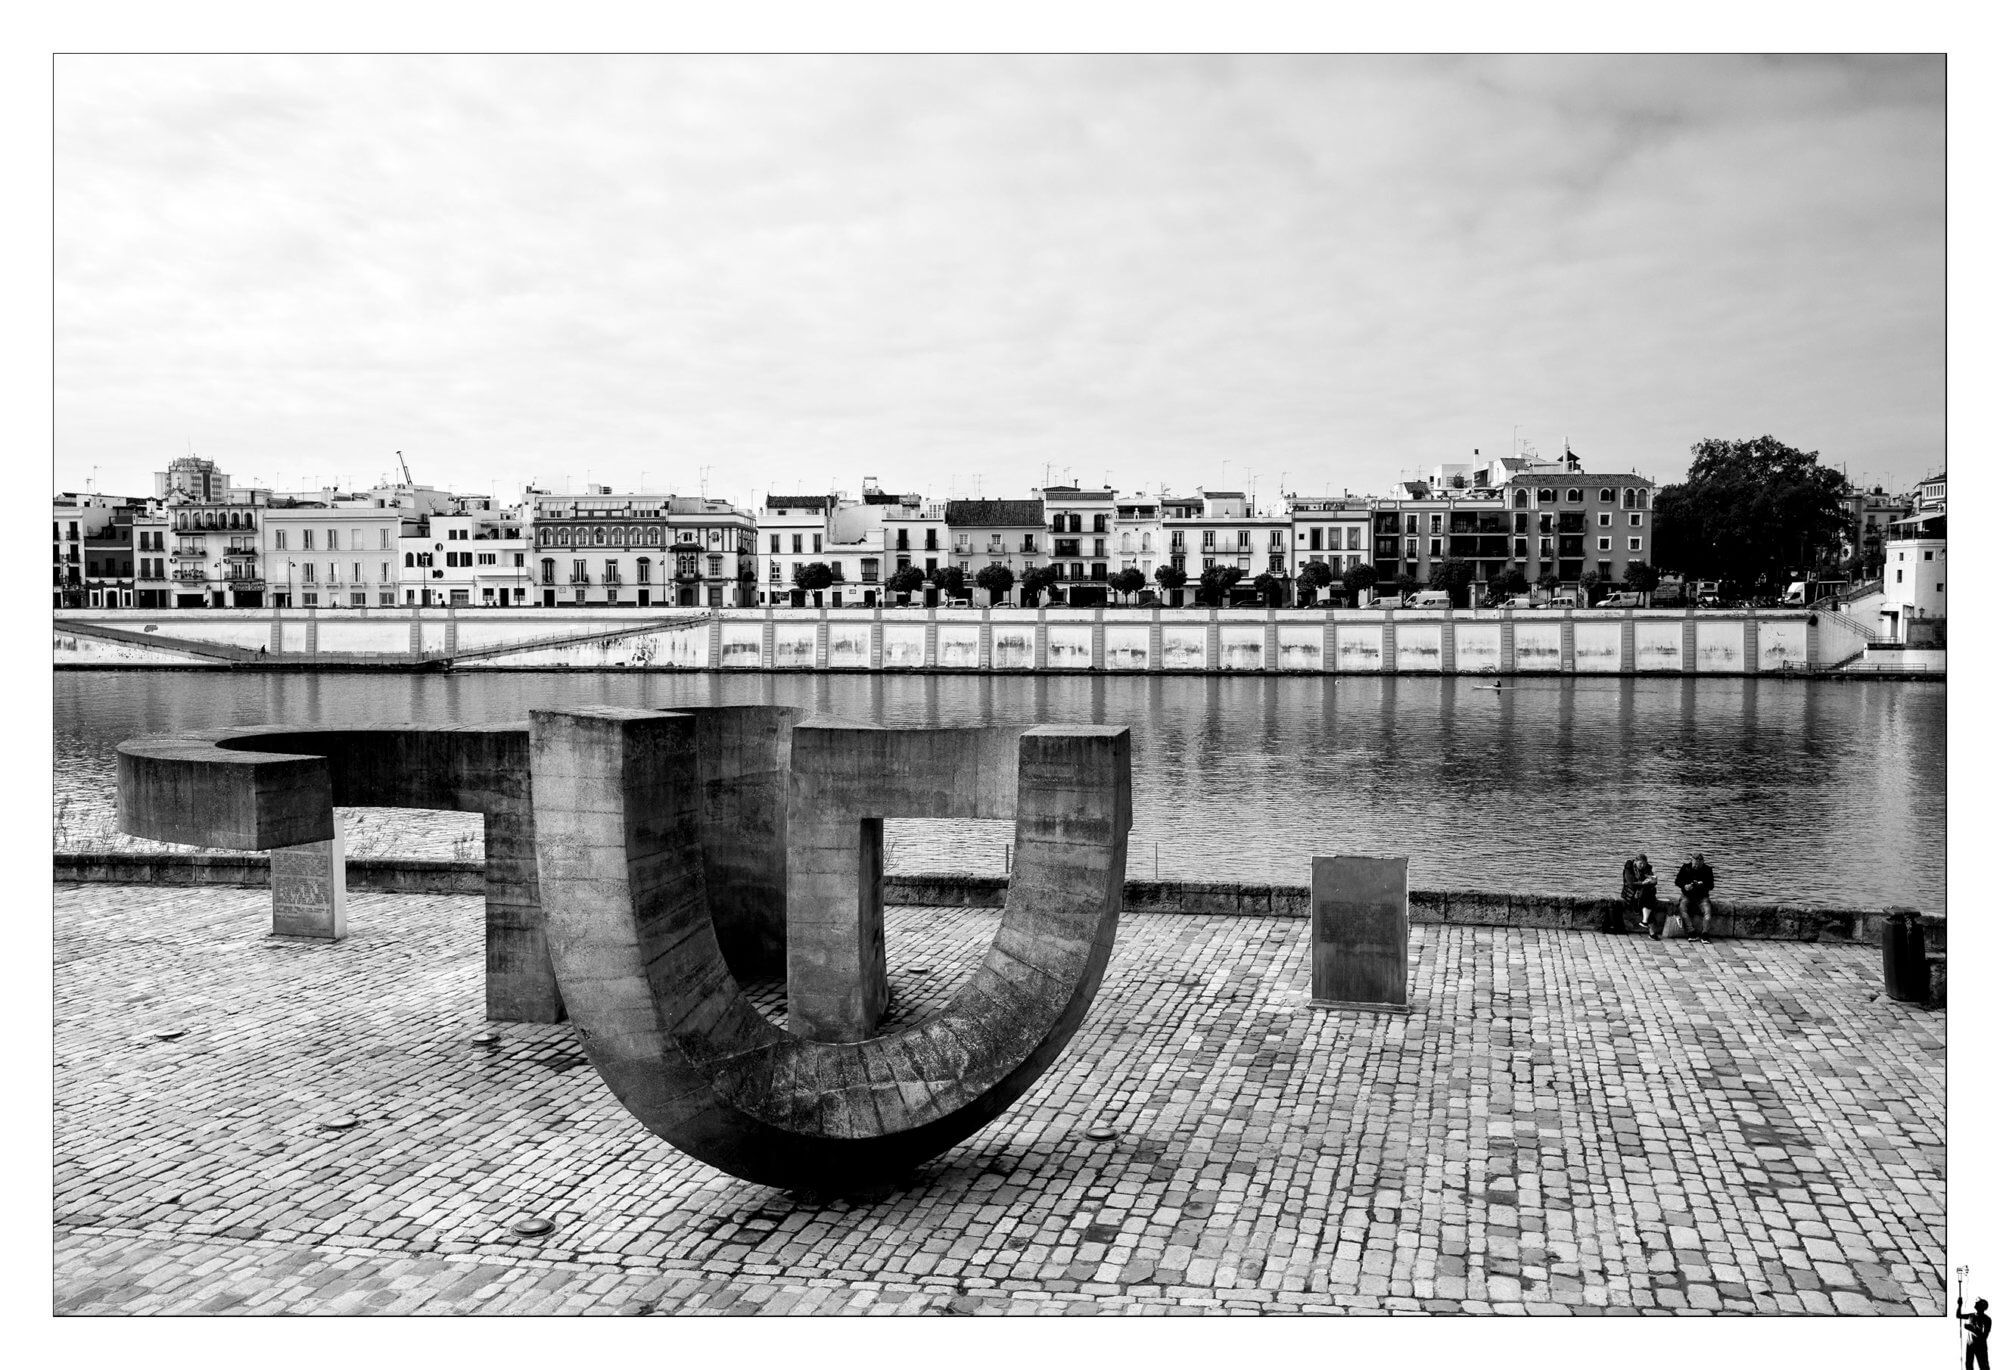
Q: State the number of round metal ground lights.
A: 6